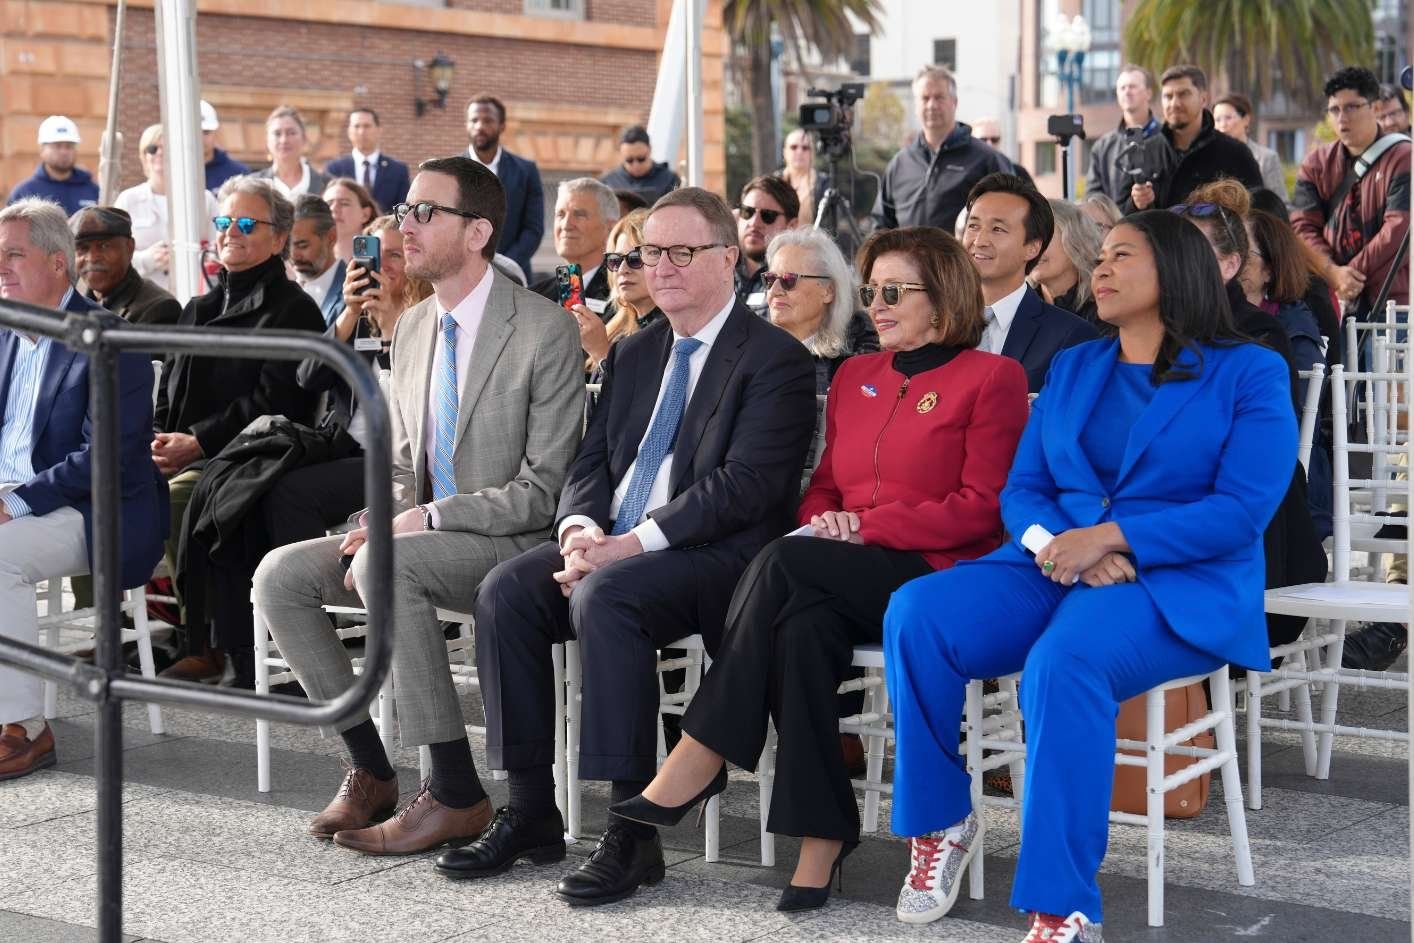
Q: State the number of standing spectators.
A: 15